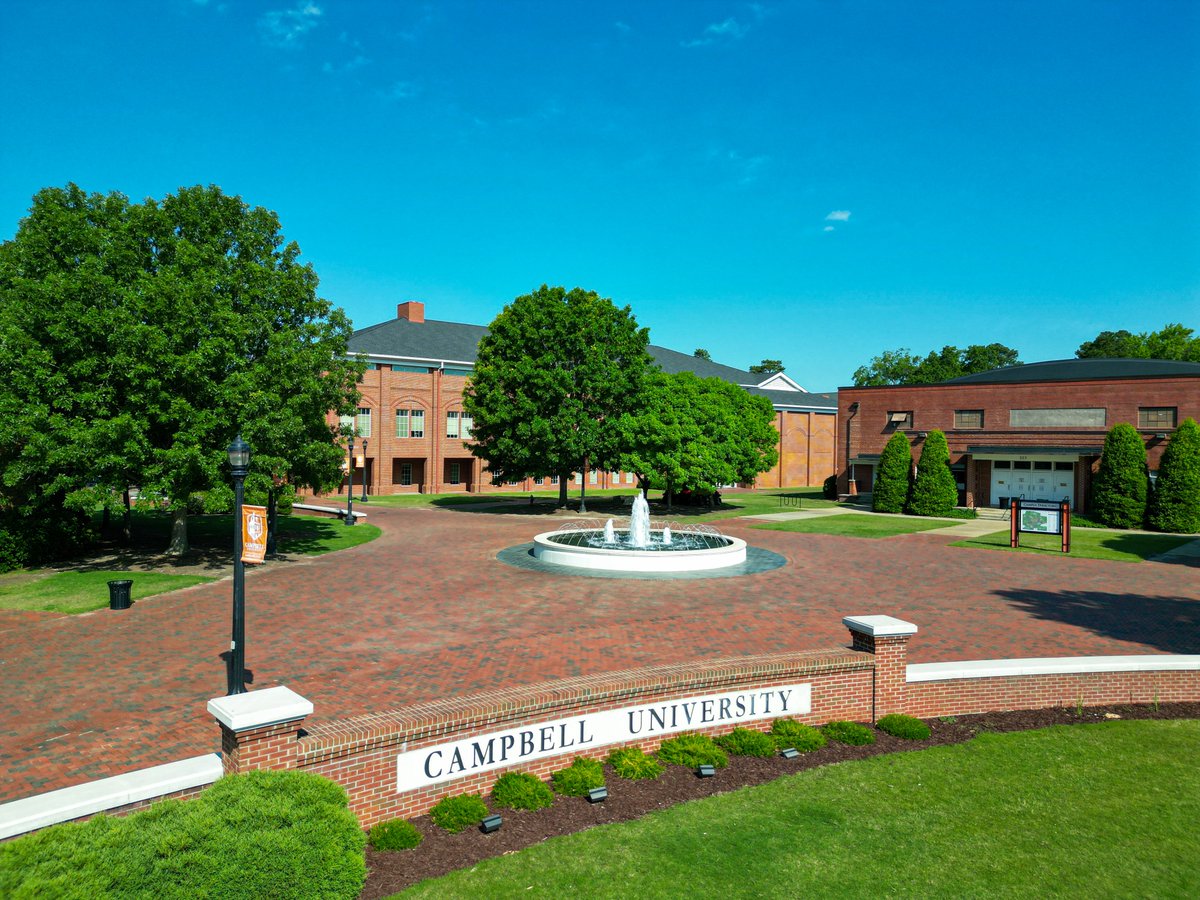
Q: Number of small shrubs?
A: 10